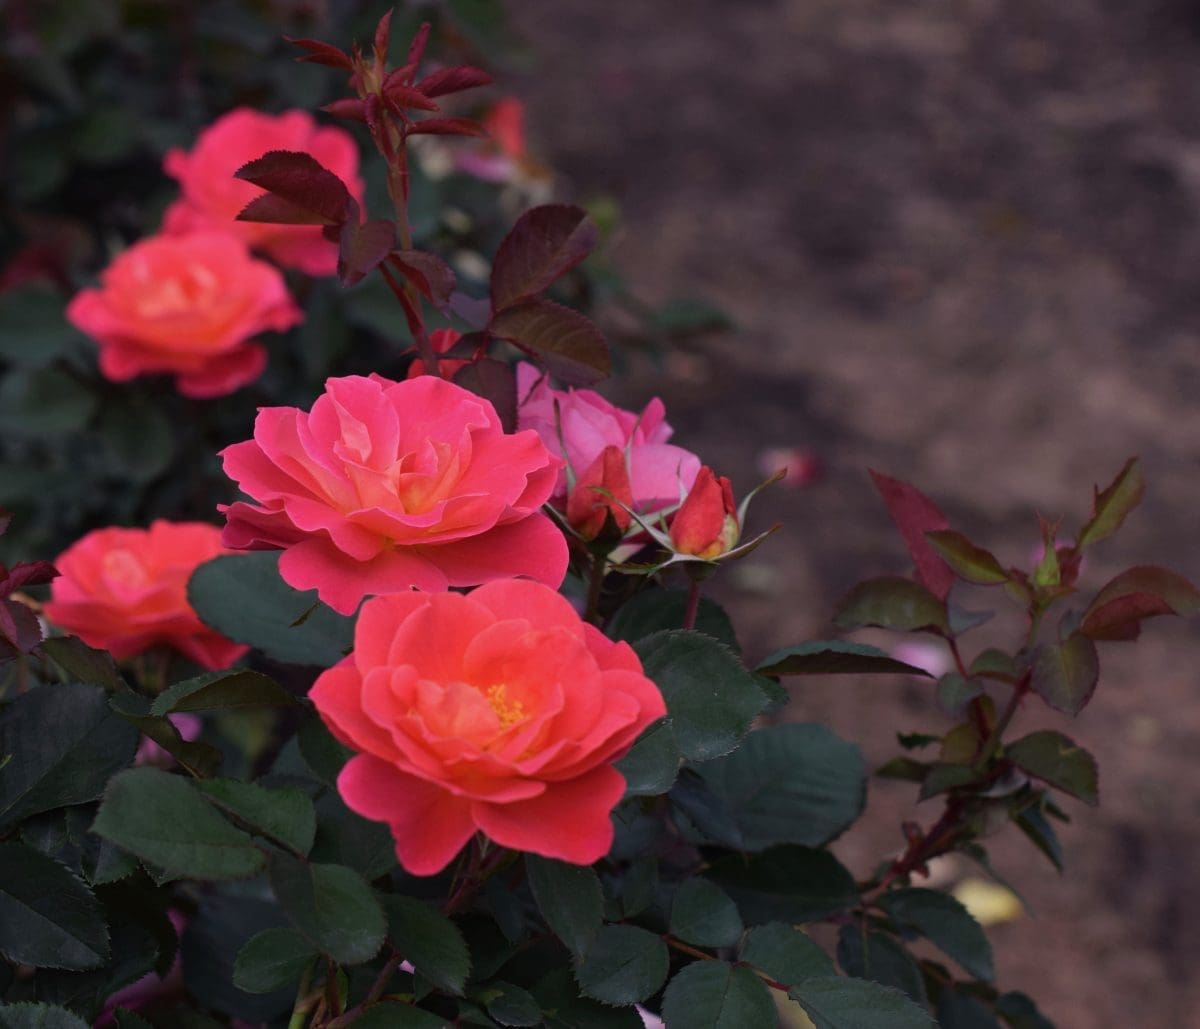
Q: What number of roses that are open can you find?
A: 6